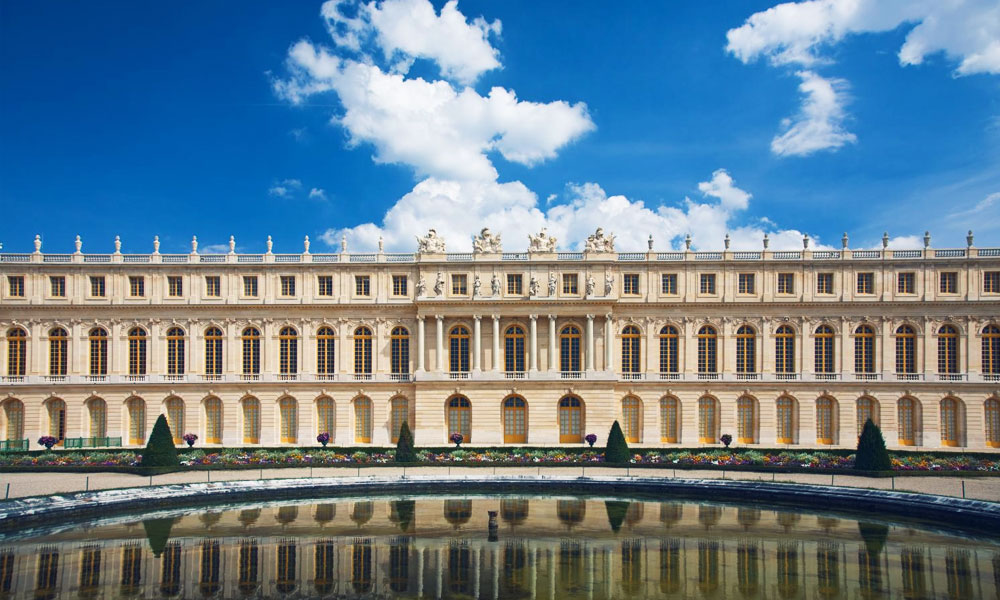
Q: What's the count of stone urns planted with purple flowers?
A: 6